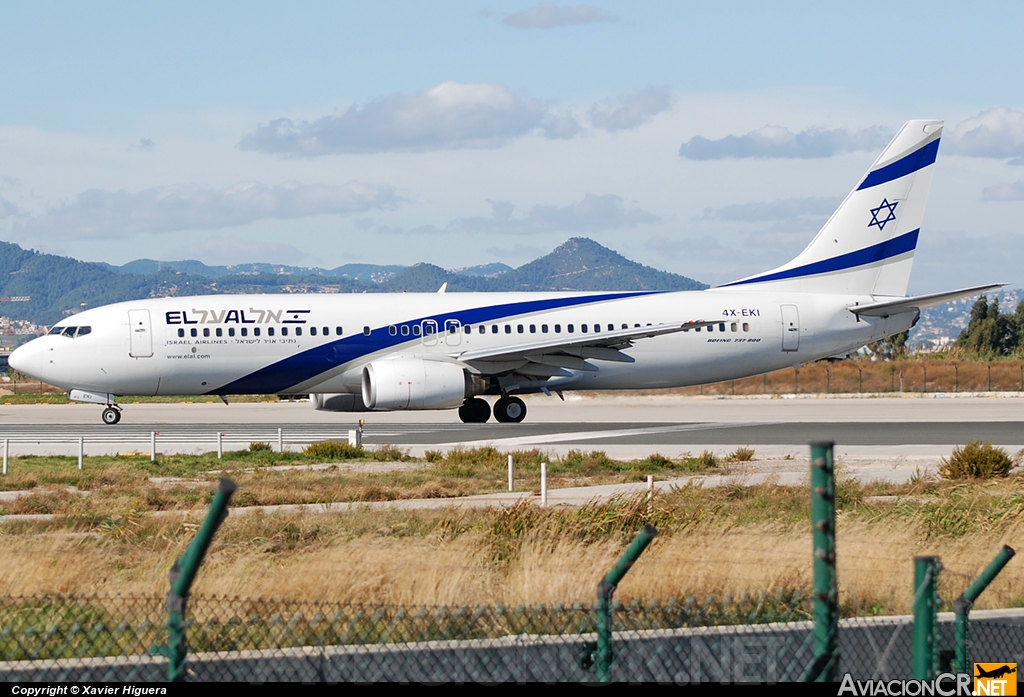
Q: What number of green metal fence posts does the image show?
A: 5